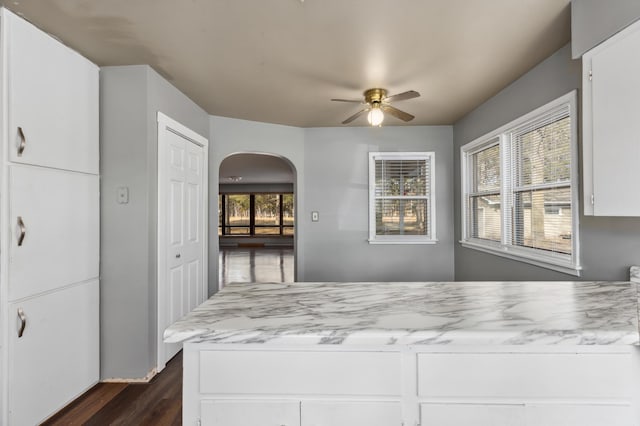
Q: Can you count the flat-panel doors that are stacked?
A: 3